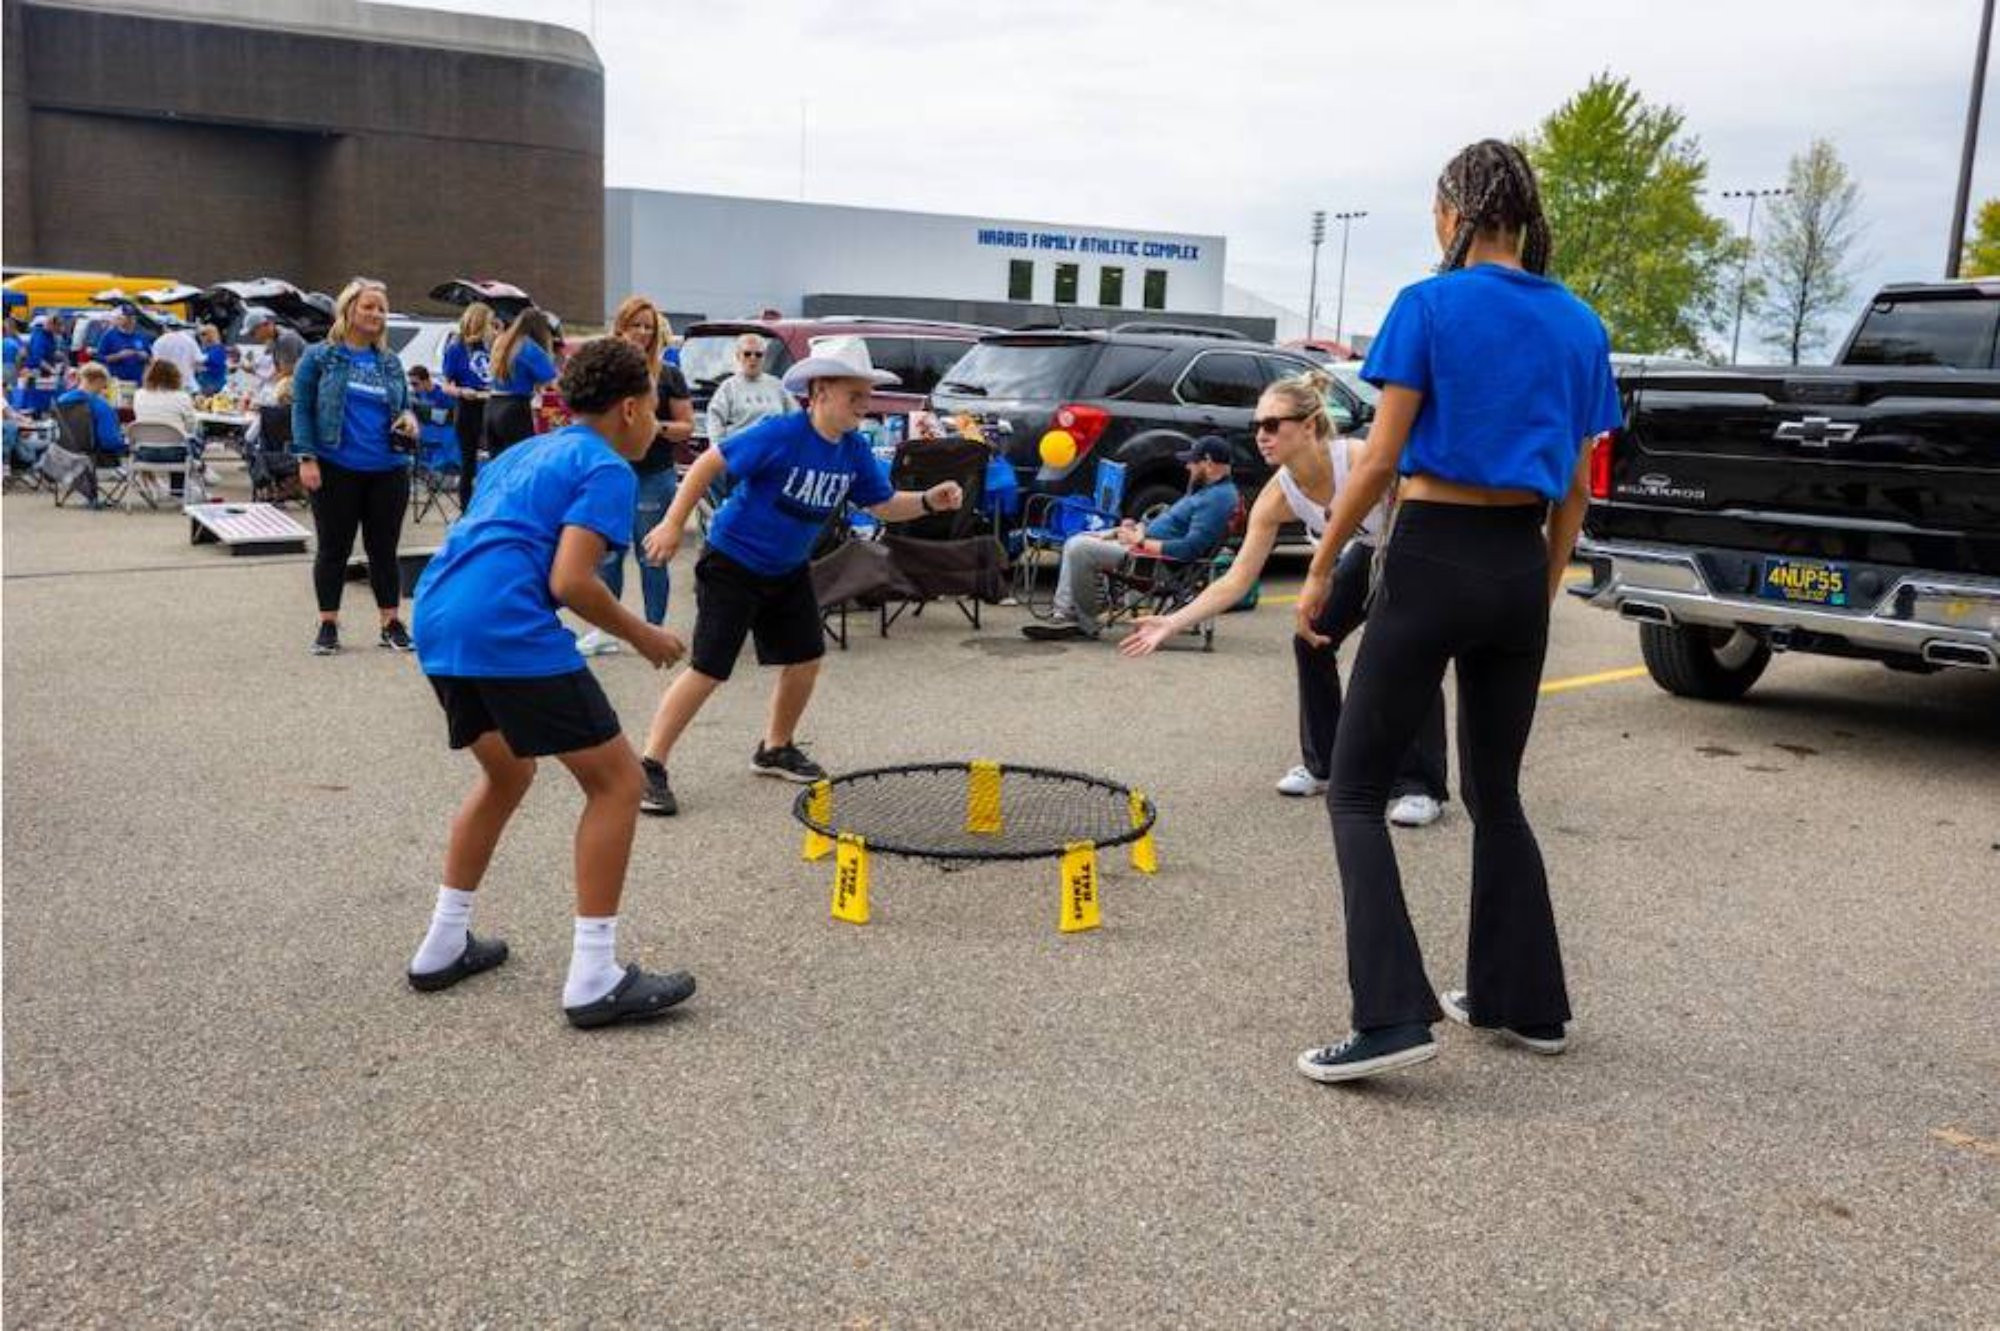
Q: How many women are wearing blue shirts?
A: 4